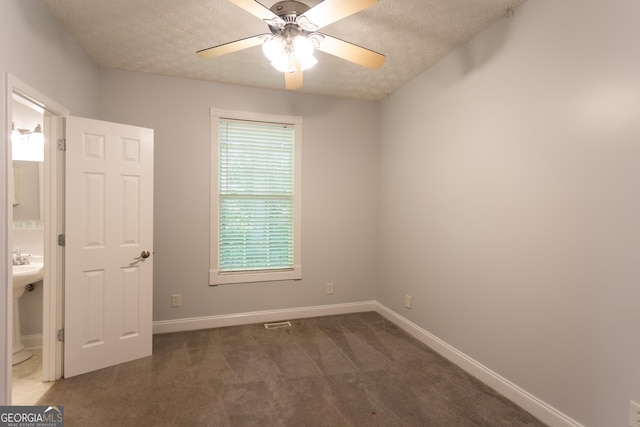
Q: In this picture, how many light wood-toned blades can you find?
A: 5